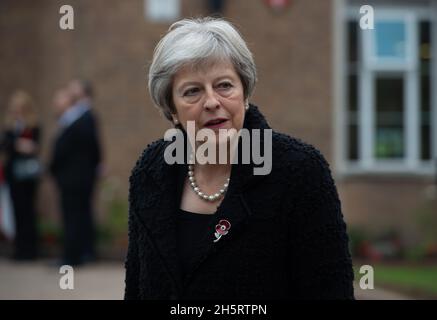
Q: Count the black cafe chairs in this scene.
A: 0